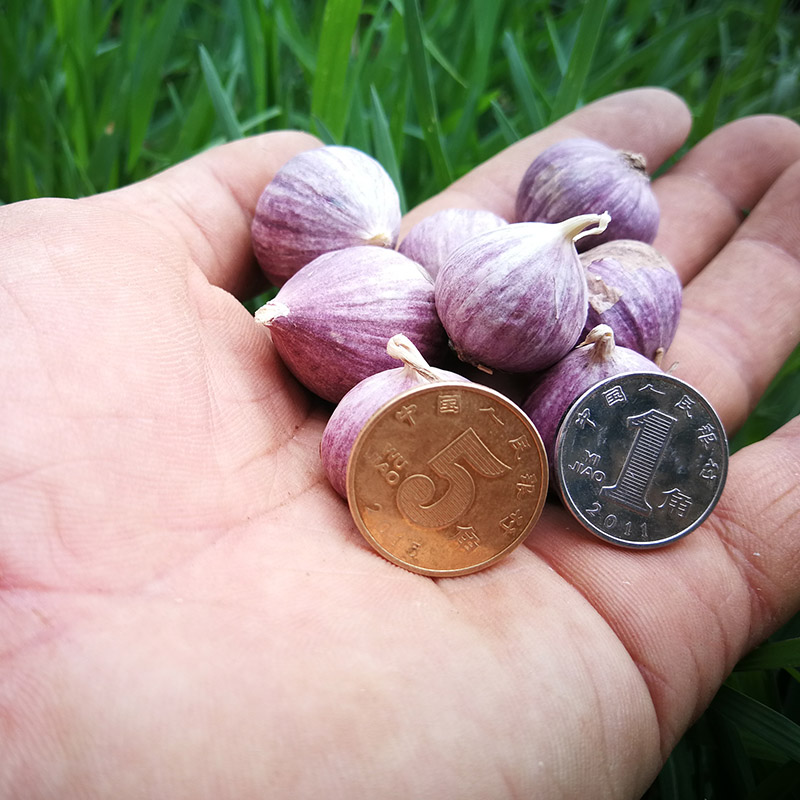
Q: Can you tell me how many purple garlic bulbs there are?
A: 8